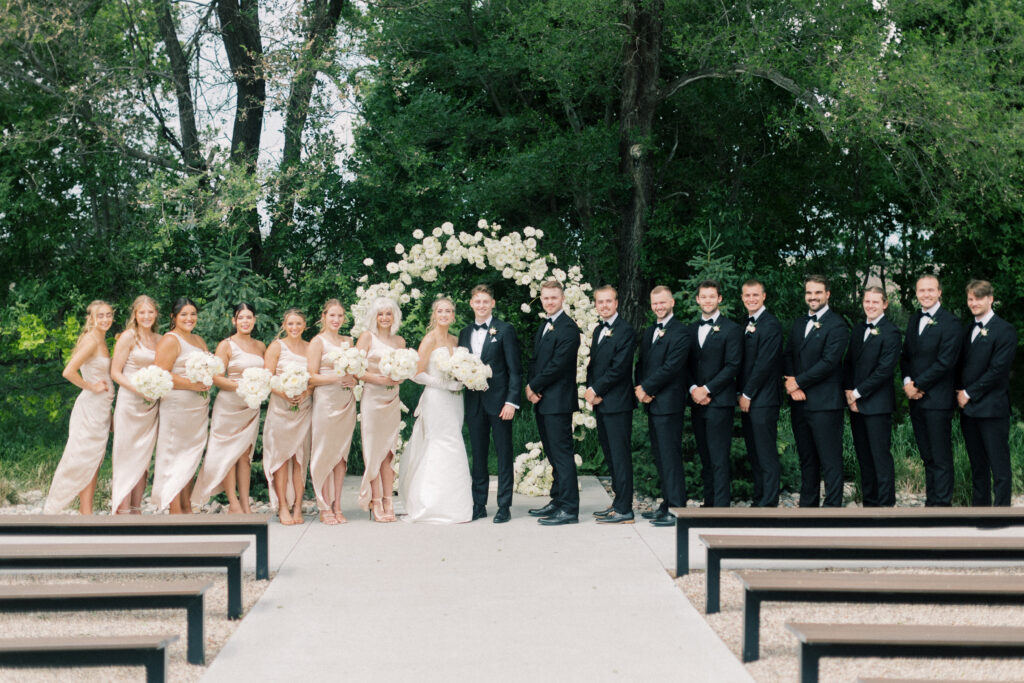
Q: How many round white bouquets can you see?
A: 7